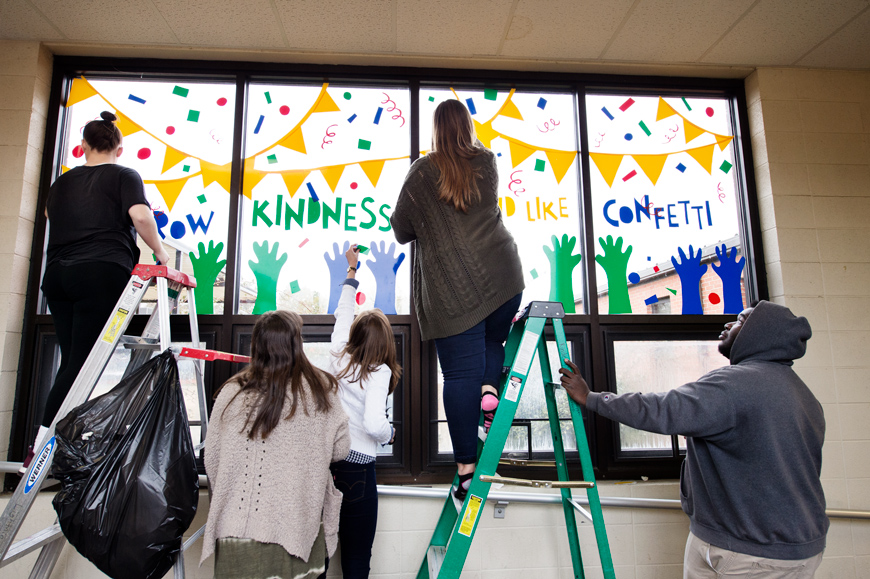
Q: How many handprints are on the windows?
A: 8